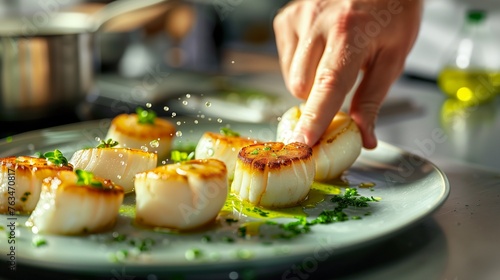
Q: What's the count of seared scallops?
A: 8